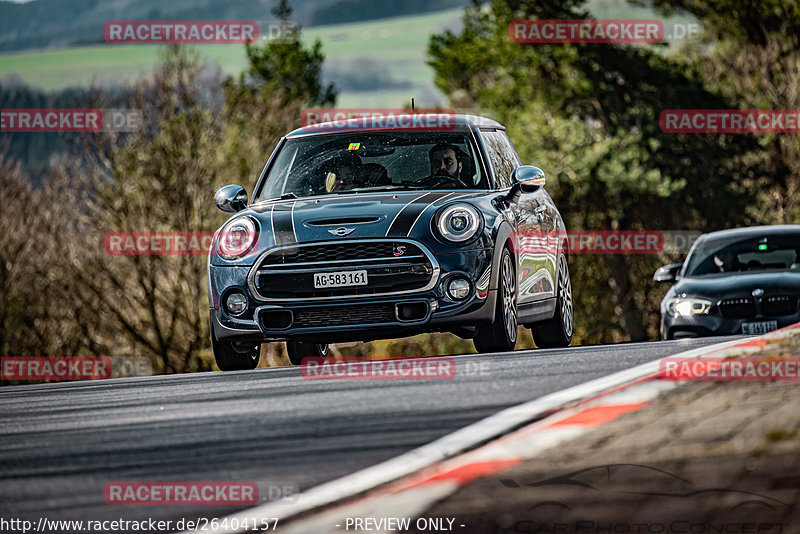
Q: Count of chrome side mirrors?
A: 2